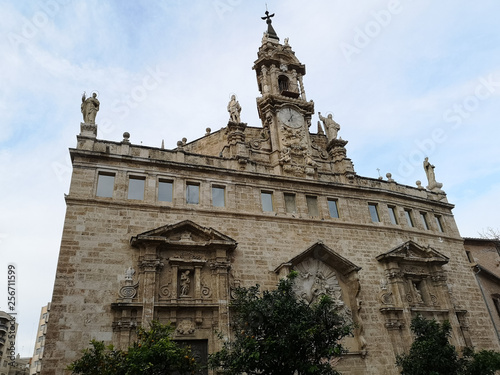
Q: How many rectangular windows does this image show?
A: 14